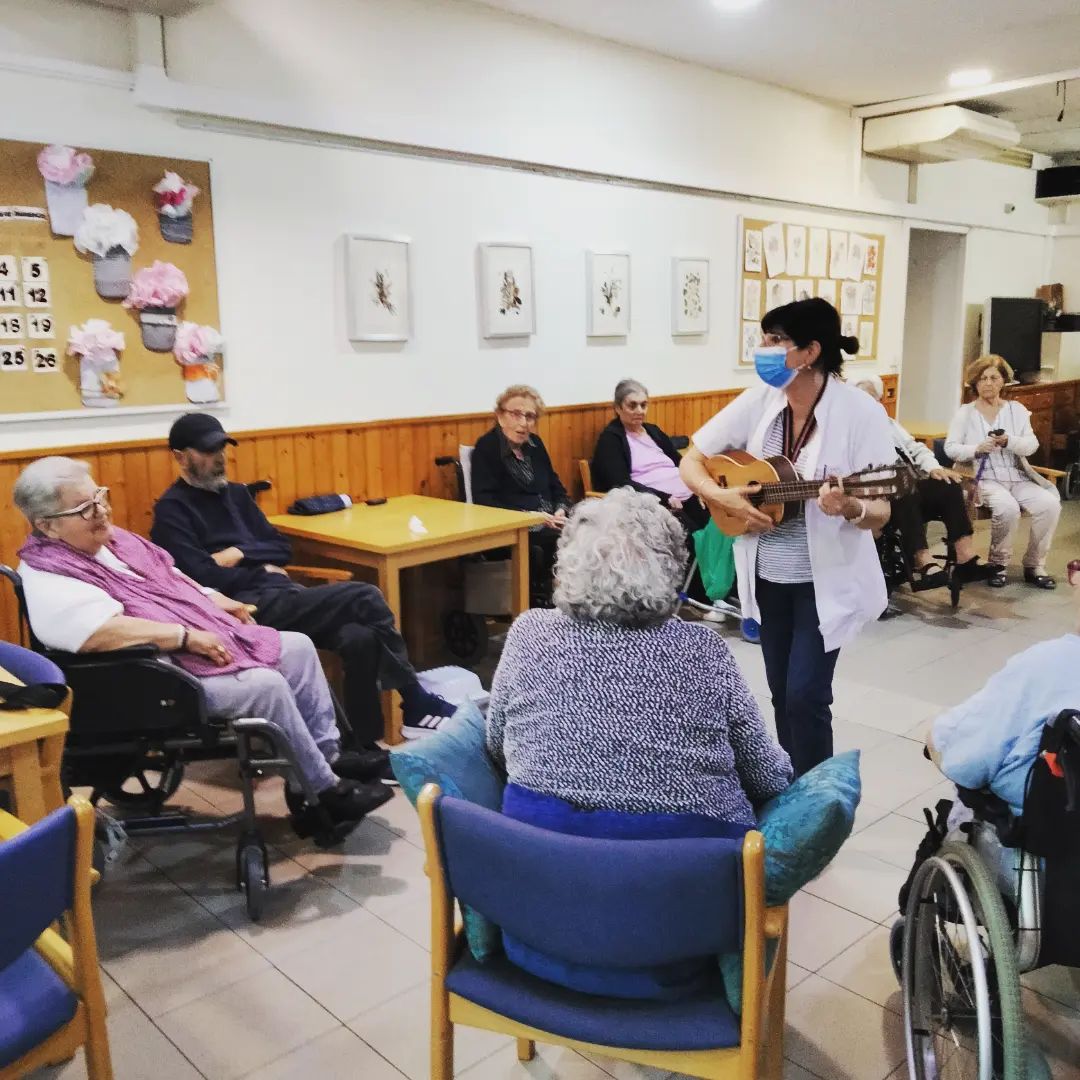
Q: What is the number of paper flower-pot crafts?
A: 6